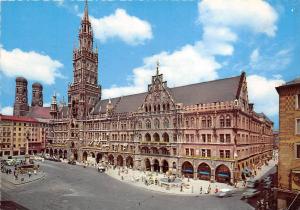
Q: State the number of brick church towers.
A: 2